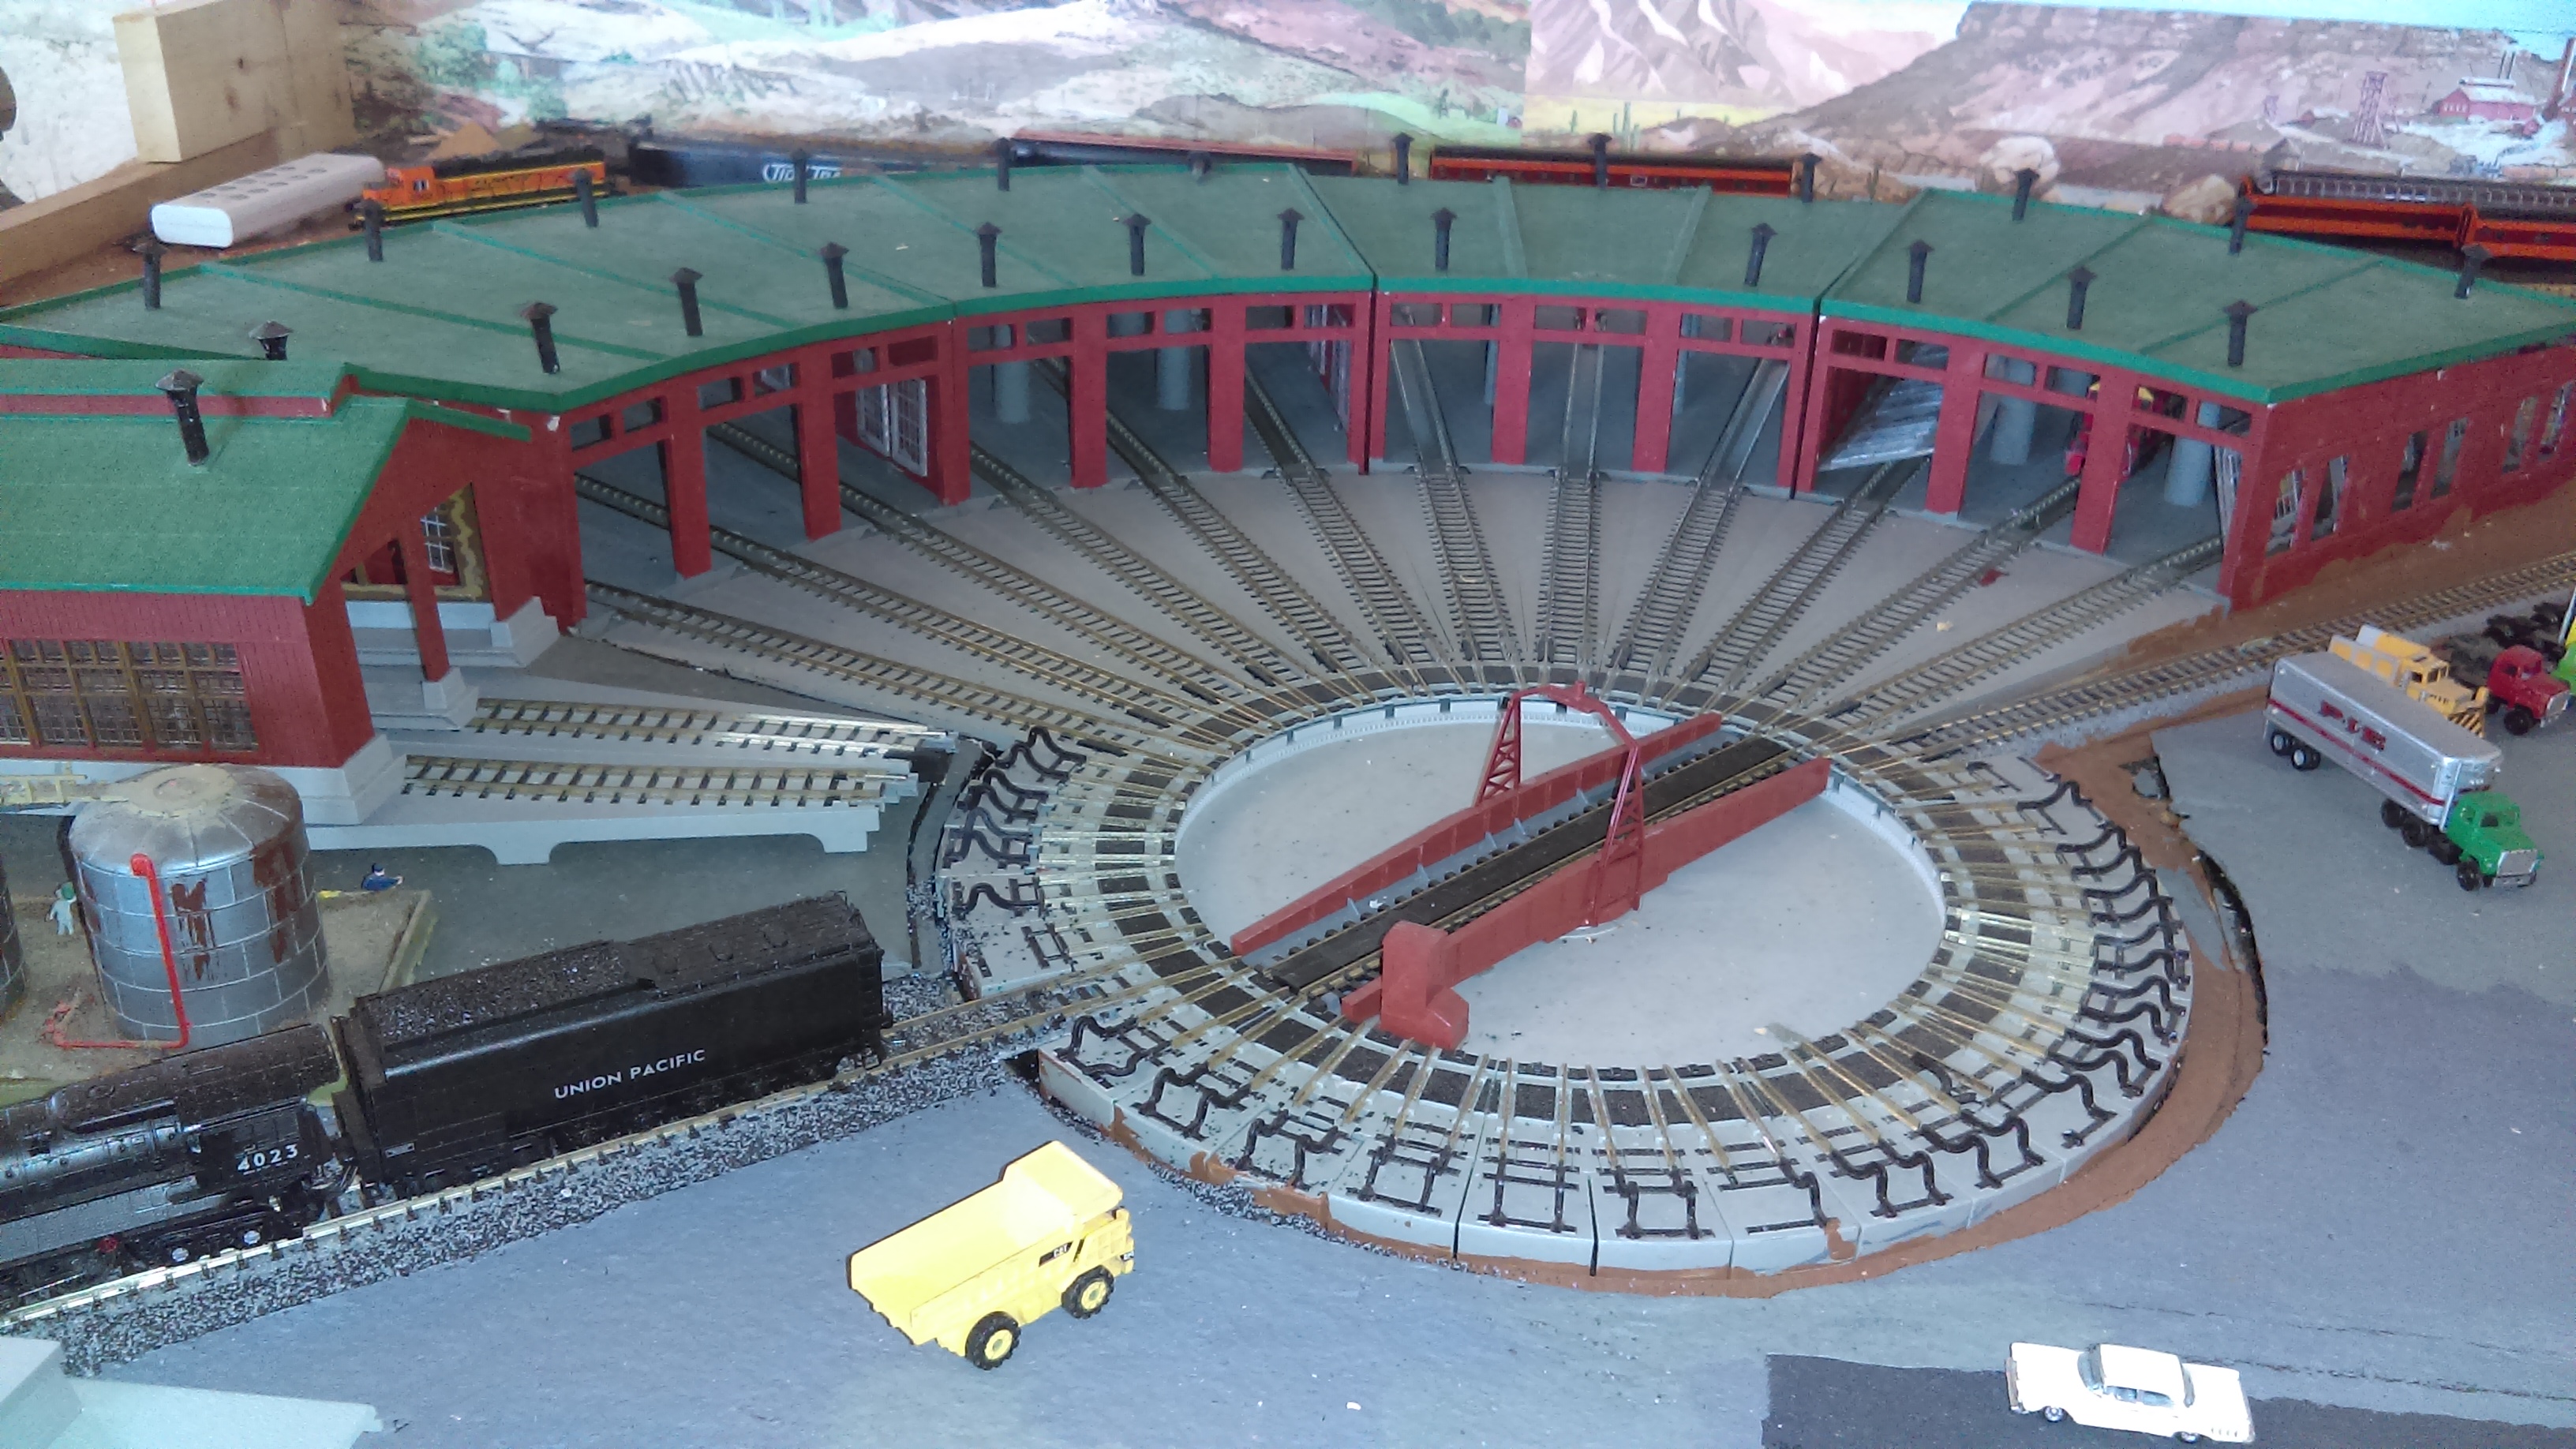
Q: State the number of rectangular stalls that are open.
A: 12